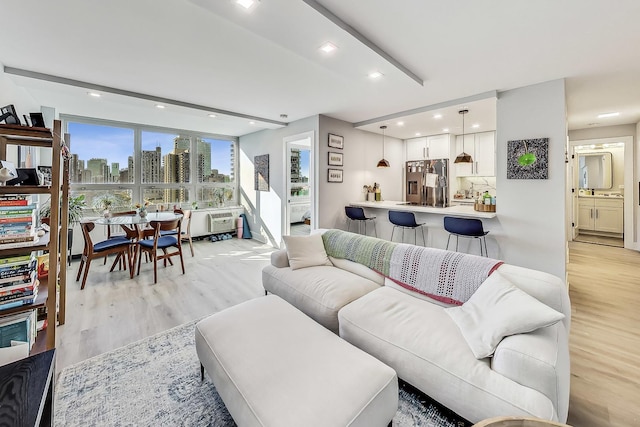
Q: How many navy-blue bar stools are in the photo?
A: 3